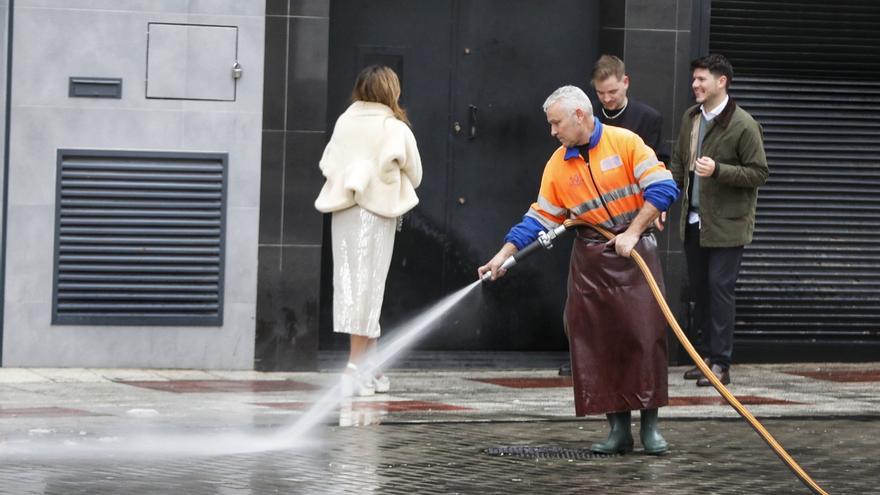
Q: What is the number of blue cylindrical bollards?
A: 0